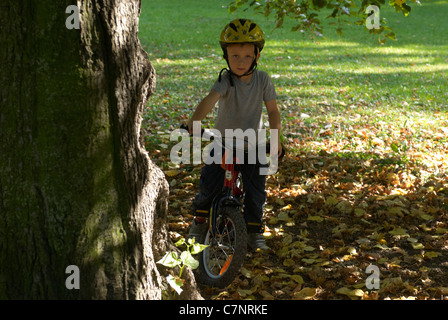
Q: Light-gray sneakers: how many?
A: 2